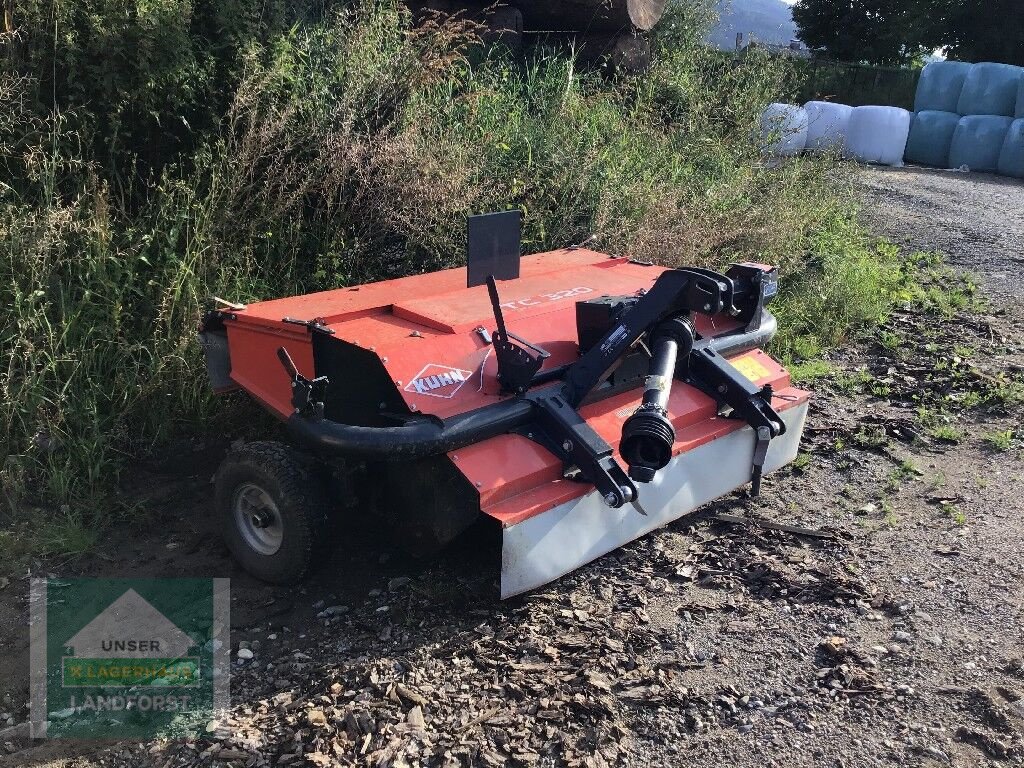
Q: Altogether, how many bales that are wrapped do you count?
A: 9